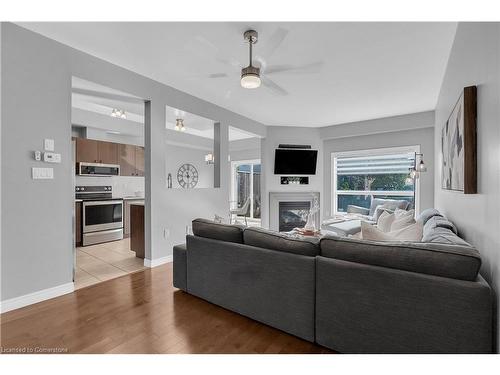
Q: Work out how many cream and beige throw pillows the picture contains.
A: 3